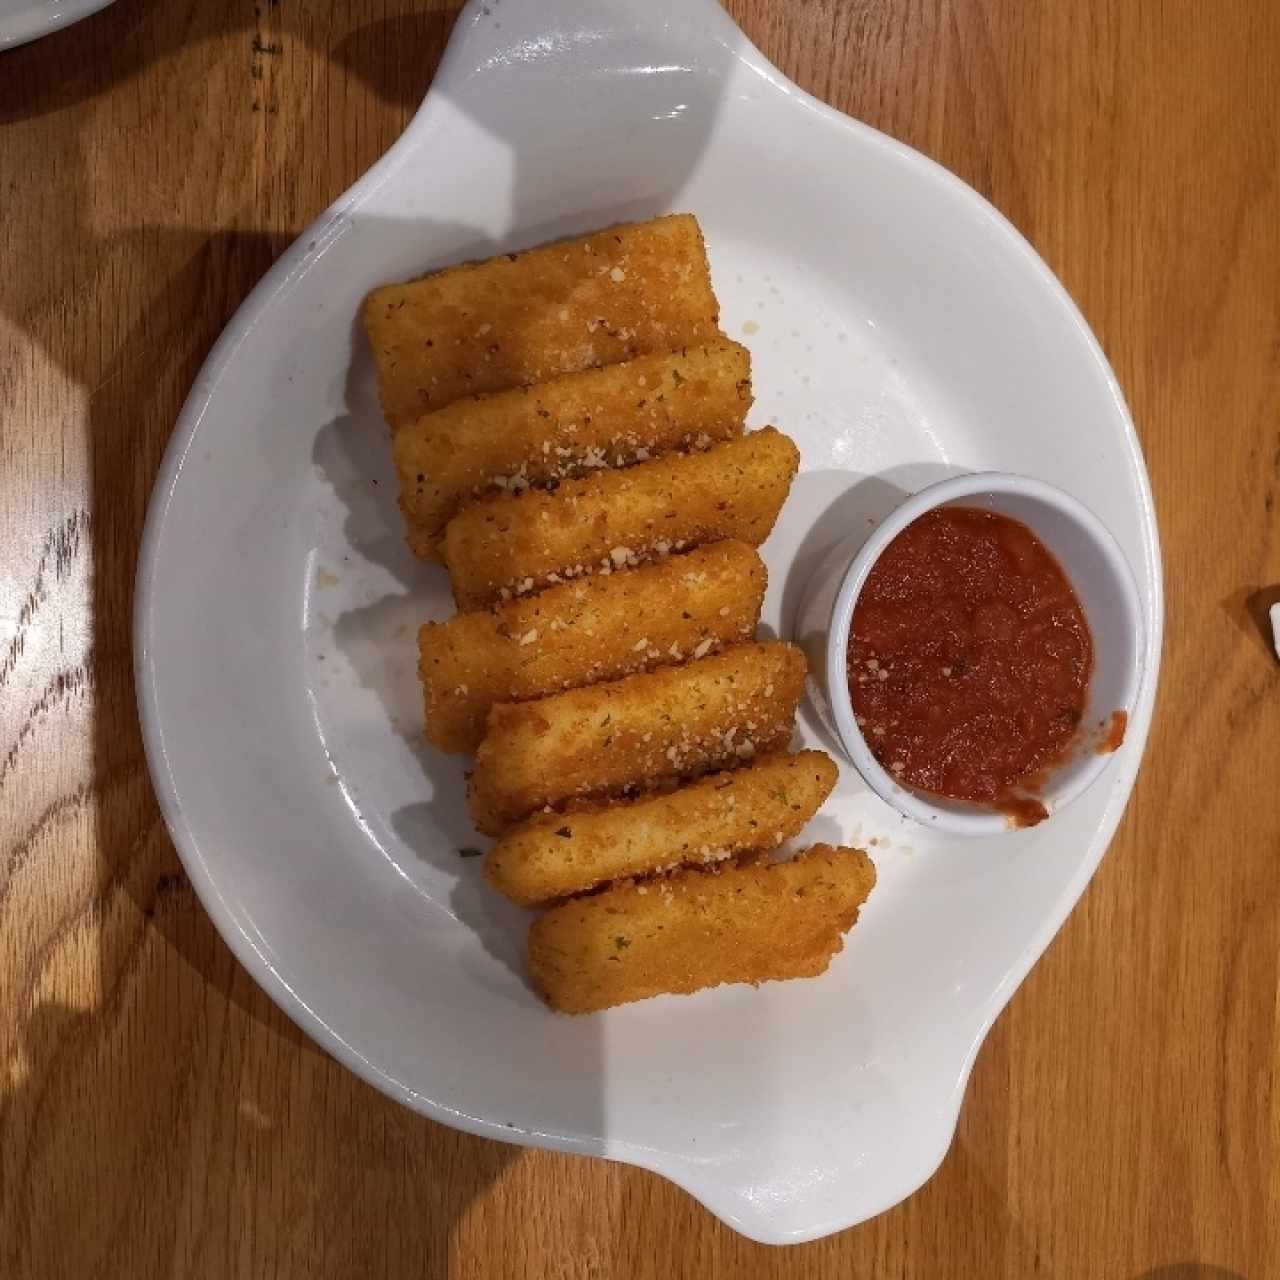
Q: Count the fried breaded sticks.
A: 7